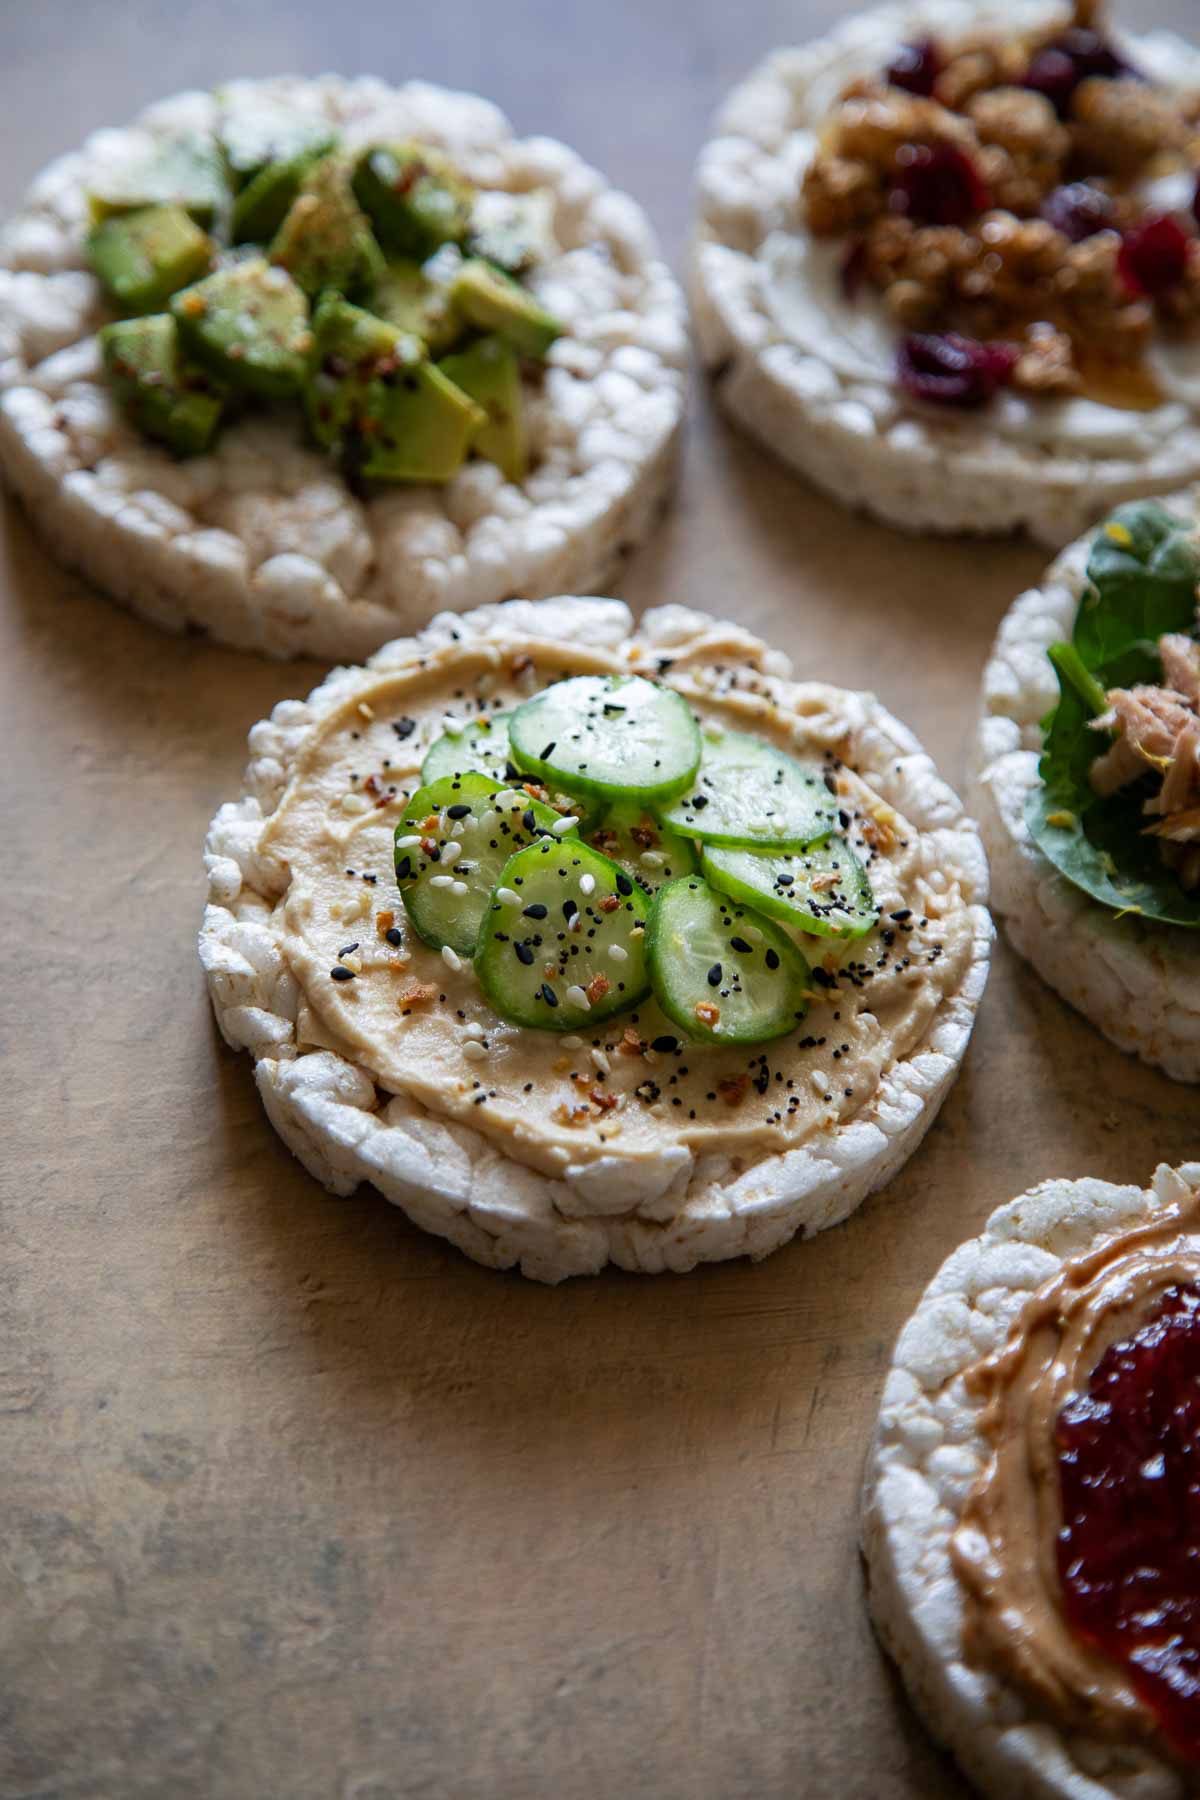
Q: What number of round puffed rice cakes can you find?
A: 5